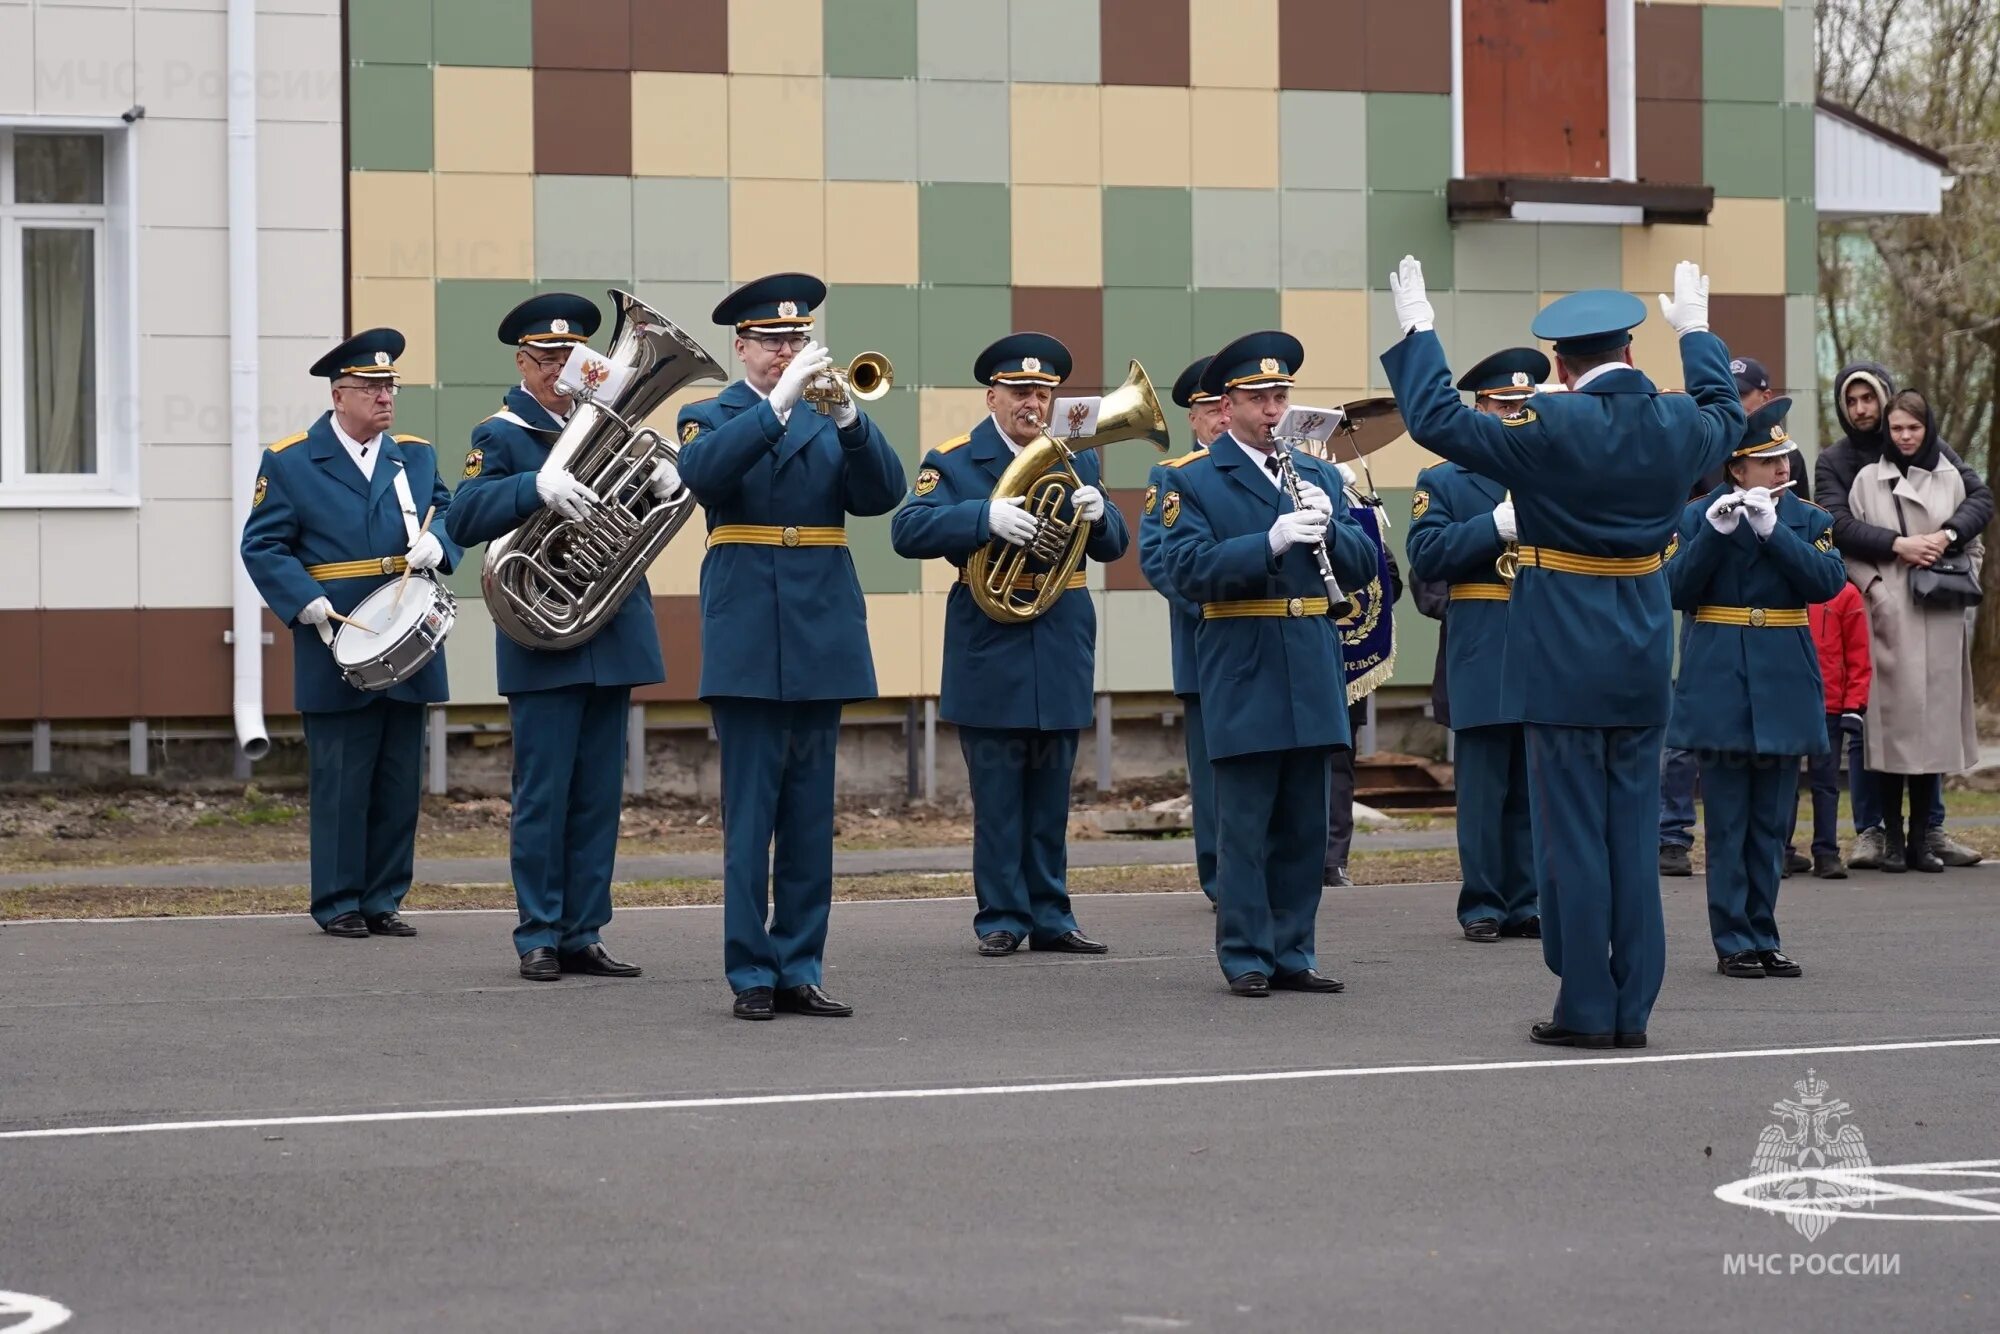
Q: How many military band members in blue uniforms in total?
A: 9